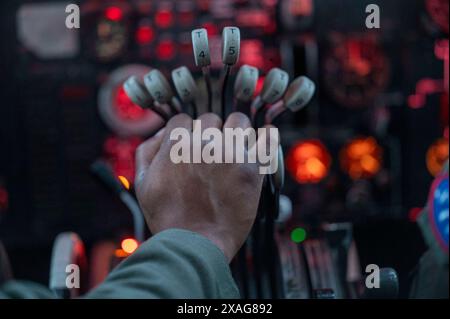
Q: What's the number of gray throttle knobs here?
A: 8